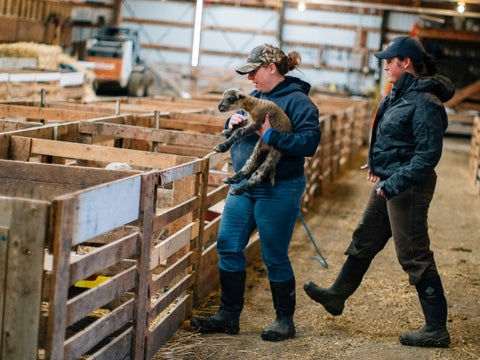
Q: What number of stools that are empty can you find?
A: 0